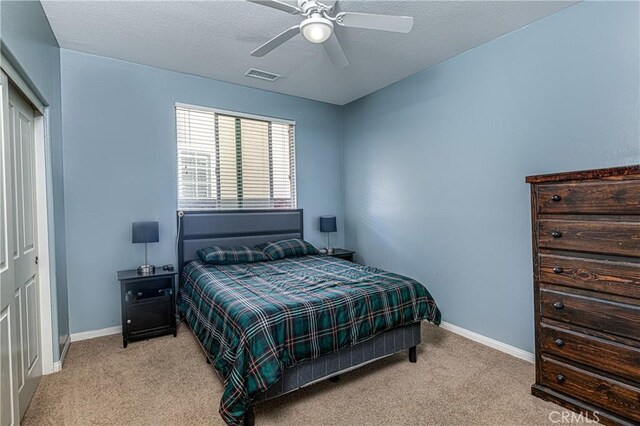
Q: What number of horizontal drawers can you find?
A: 6